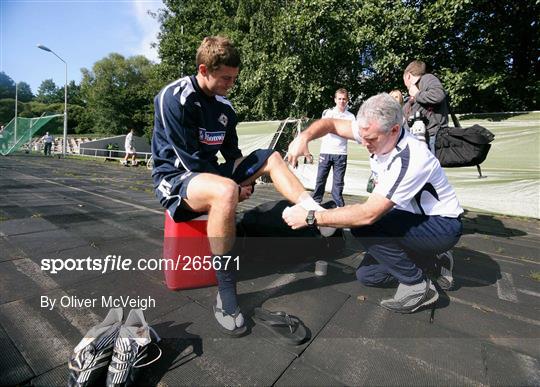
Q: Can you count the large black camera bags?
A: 1